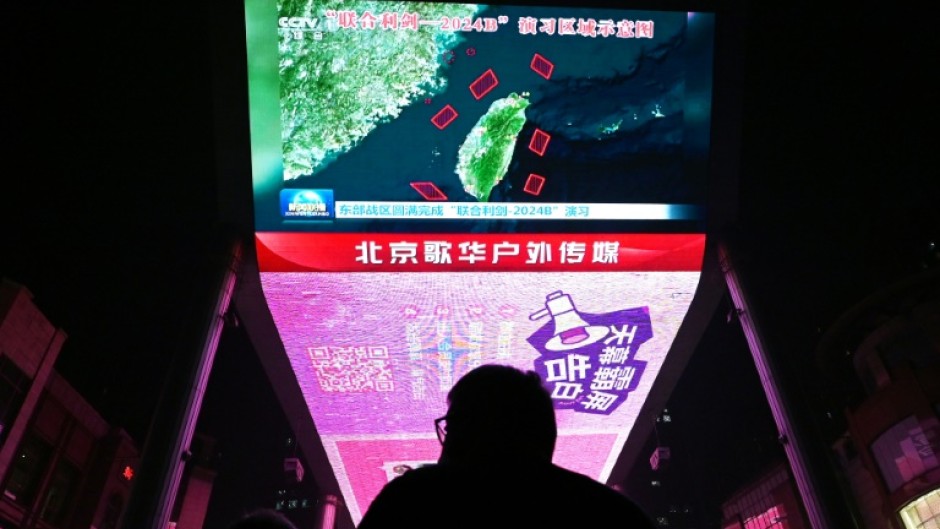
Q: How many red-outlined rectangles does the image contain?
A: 6